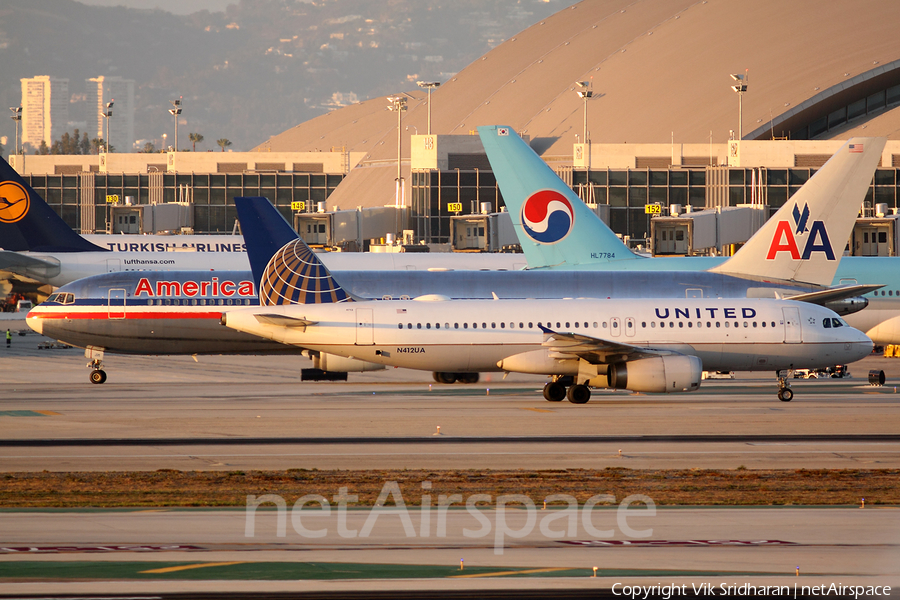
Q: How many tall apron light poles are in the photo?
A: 7